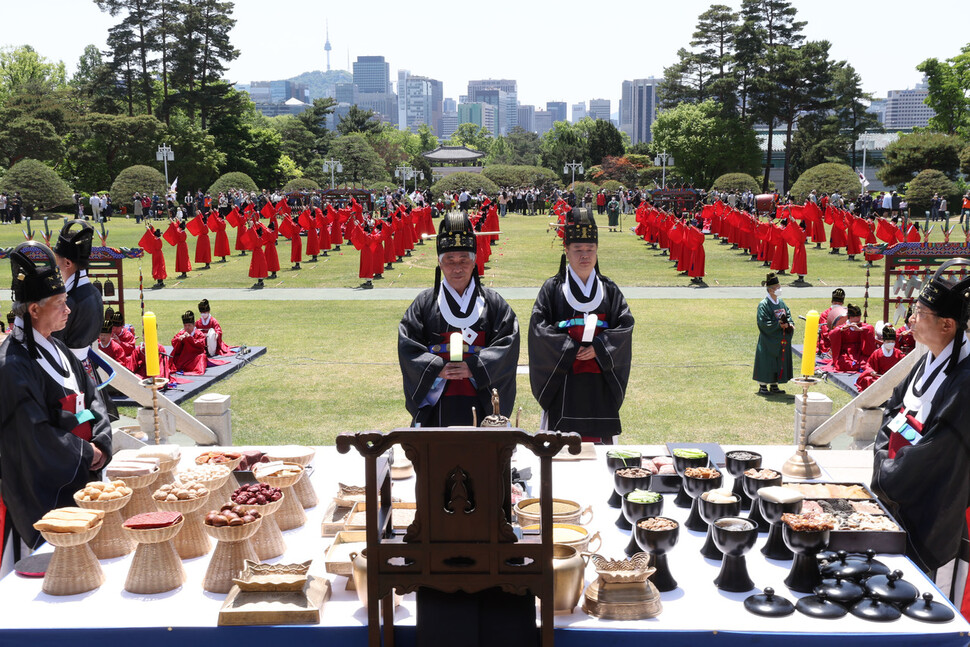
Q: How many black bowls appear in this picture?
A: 12